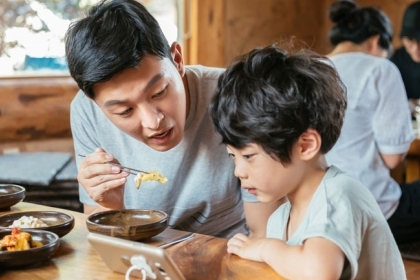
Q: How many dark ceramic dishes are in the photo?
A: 4